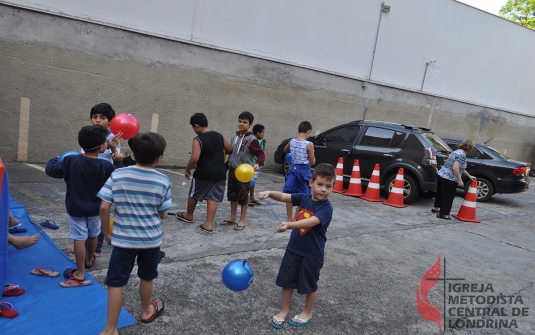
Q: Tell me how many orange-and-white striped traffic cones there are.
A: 5